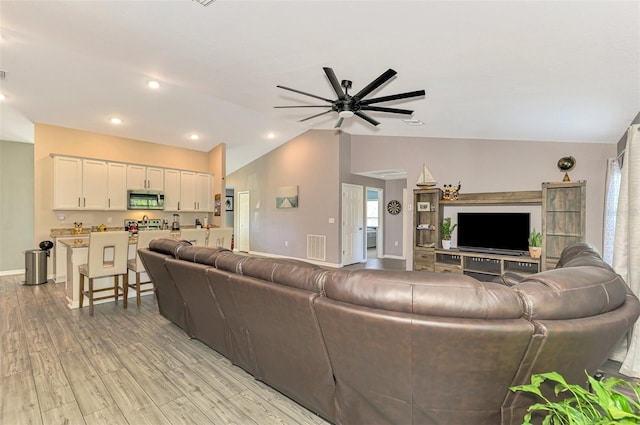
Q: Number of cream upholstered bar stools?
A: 4